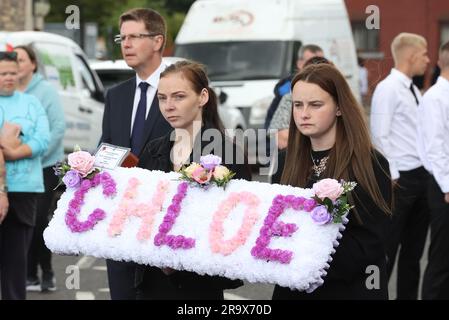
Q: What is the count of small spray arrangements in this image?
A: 3